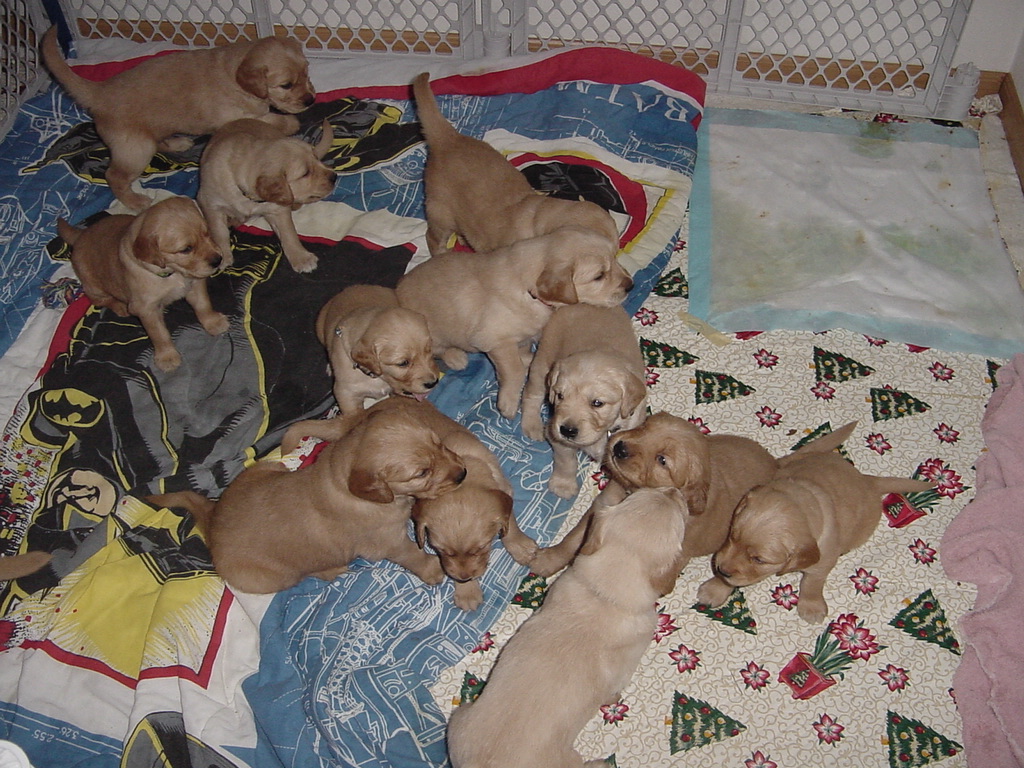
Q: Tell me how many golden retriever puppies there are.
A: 12